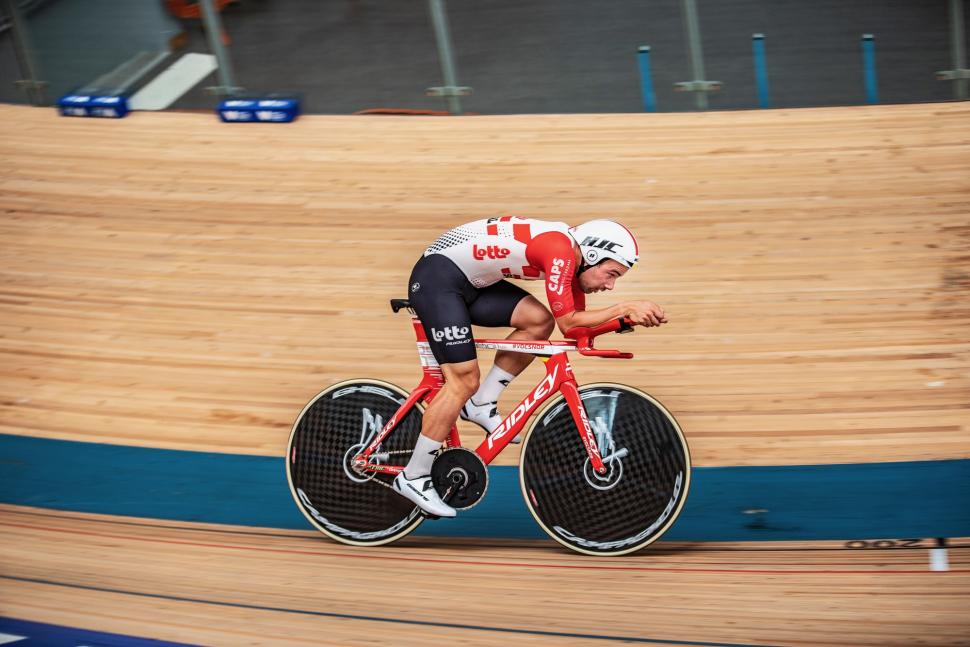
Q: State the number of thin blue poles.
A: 3